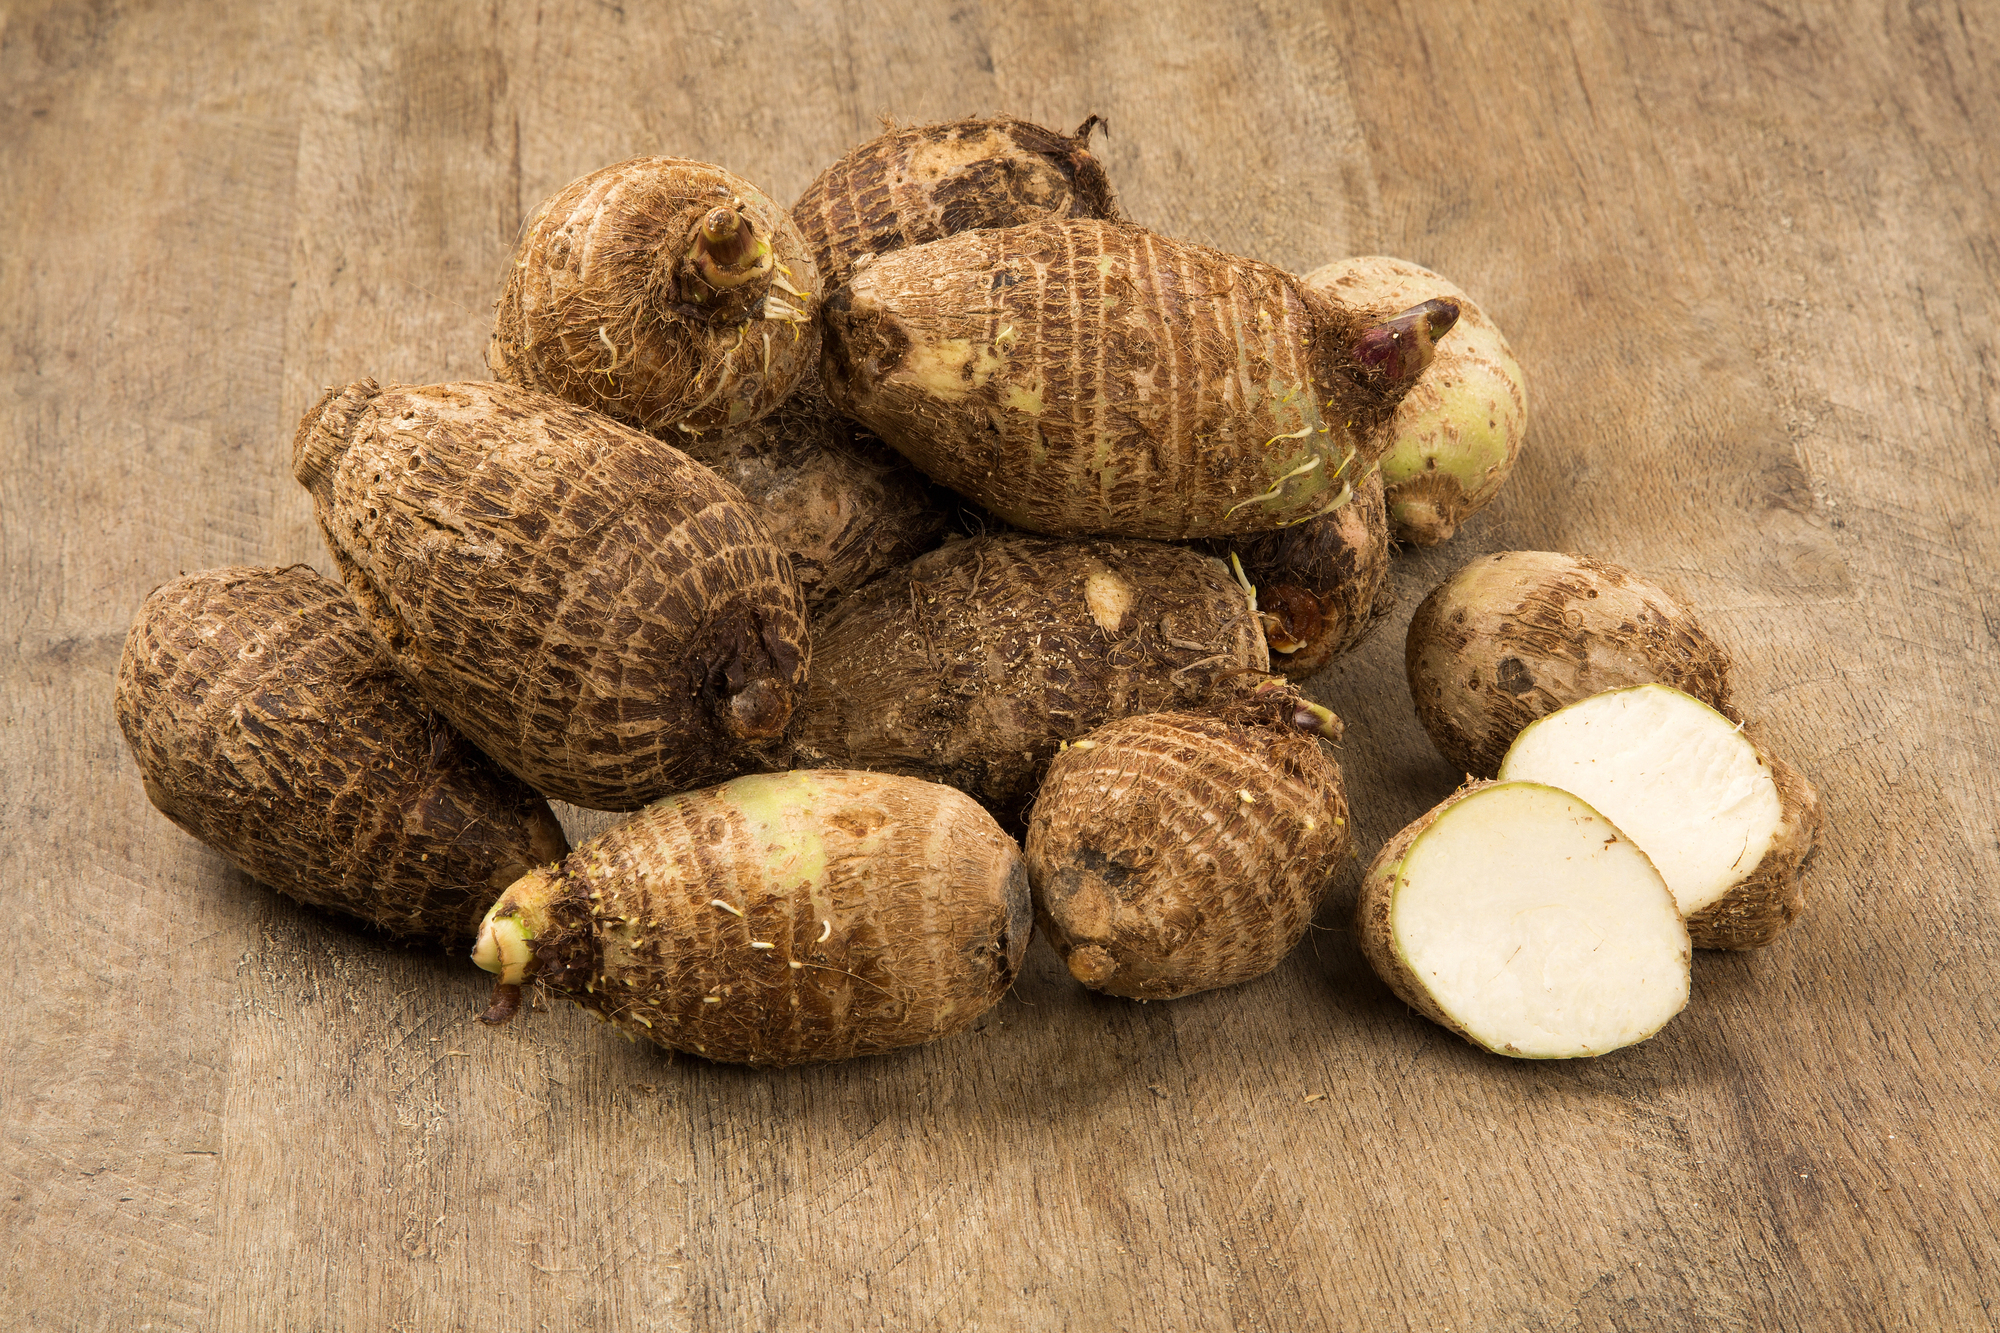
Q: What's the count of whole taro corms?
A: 12